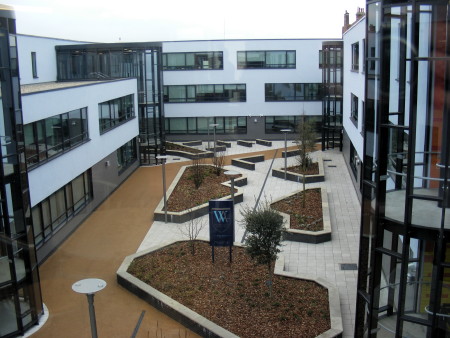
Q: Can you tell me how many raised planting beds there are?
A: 5